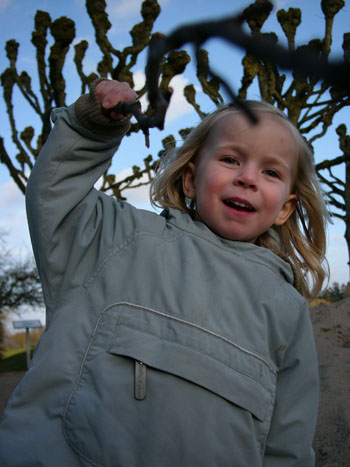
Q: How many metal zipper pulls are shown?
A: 1